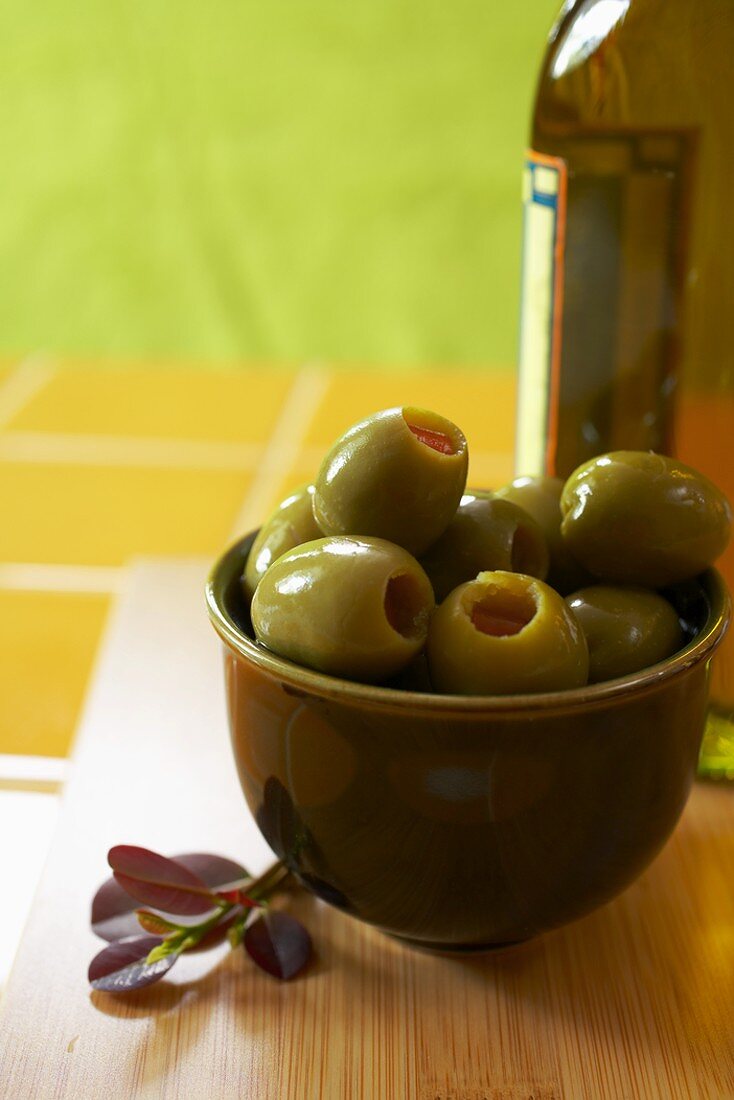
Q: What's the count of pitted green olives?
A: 4